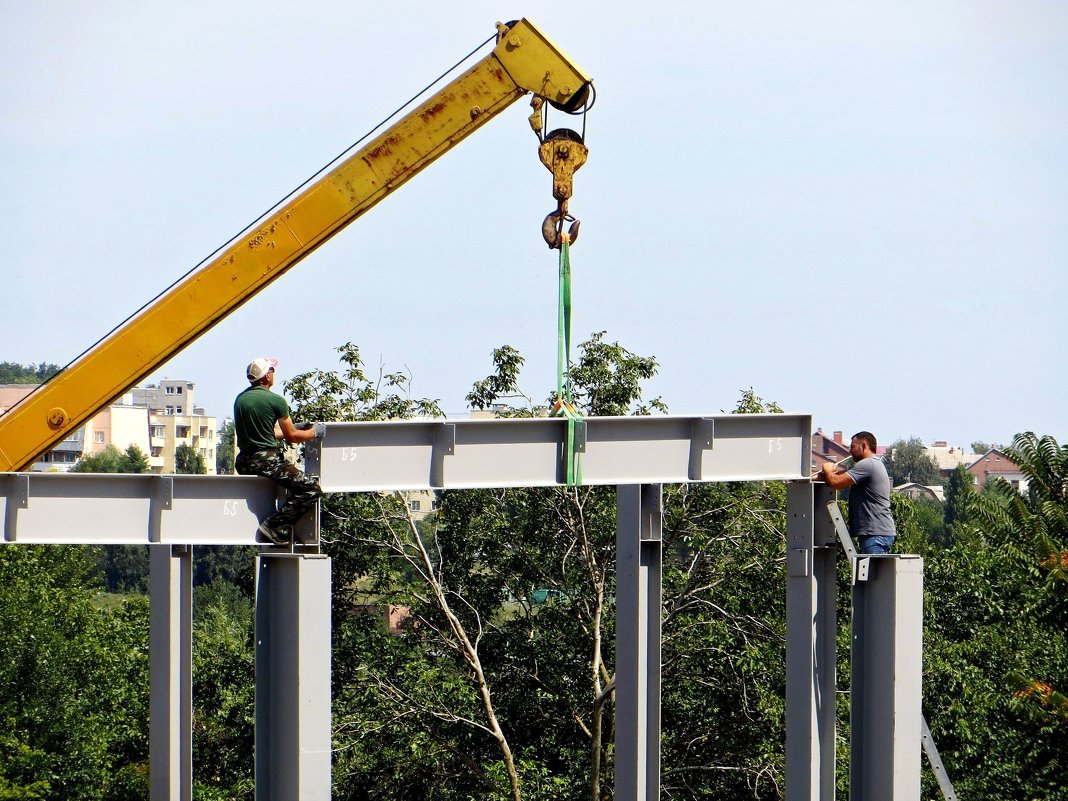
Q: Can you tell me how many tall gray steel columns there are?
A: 5